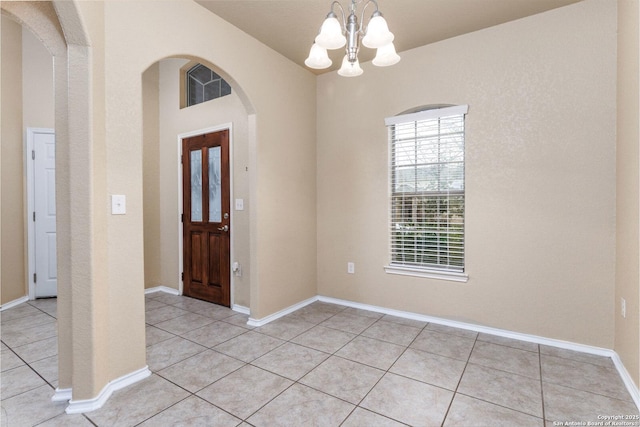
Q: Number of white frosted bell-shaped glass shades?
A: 5